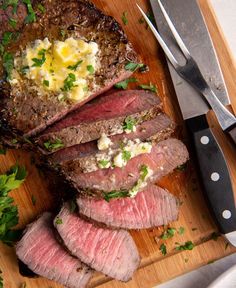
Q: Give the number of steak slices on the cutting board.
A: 6